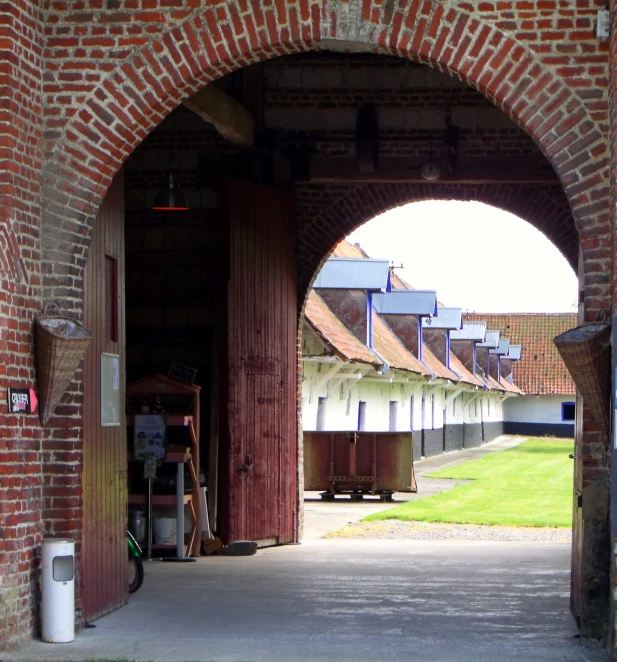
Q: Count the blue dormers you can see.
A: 7